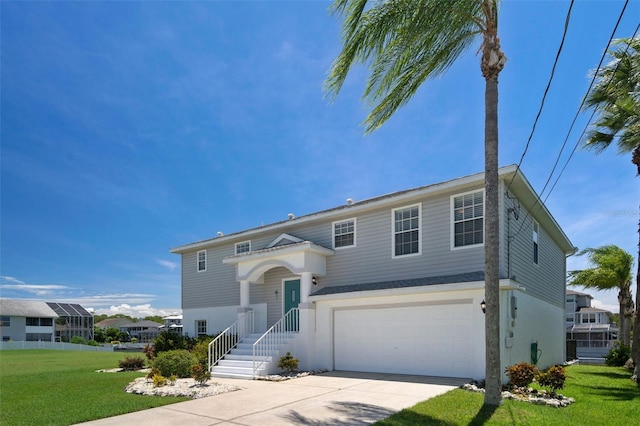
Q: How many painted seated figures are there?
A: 0